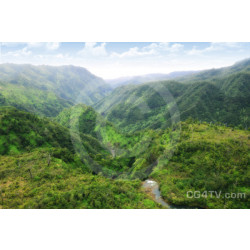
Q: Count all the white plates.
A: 0